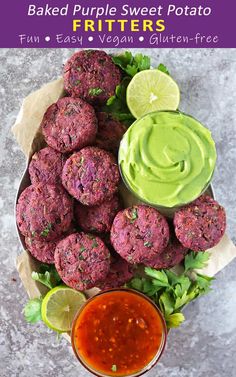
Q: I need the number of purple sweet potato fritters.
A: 13